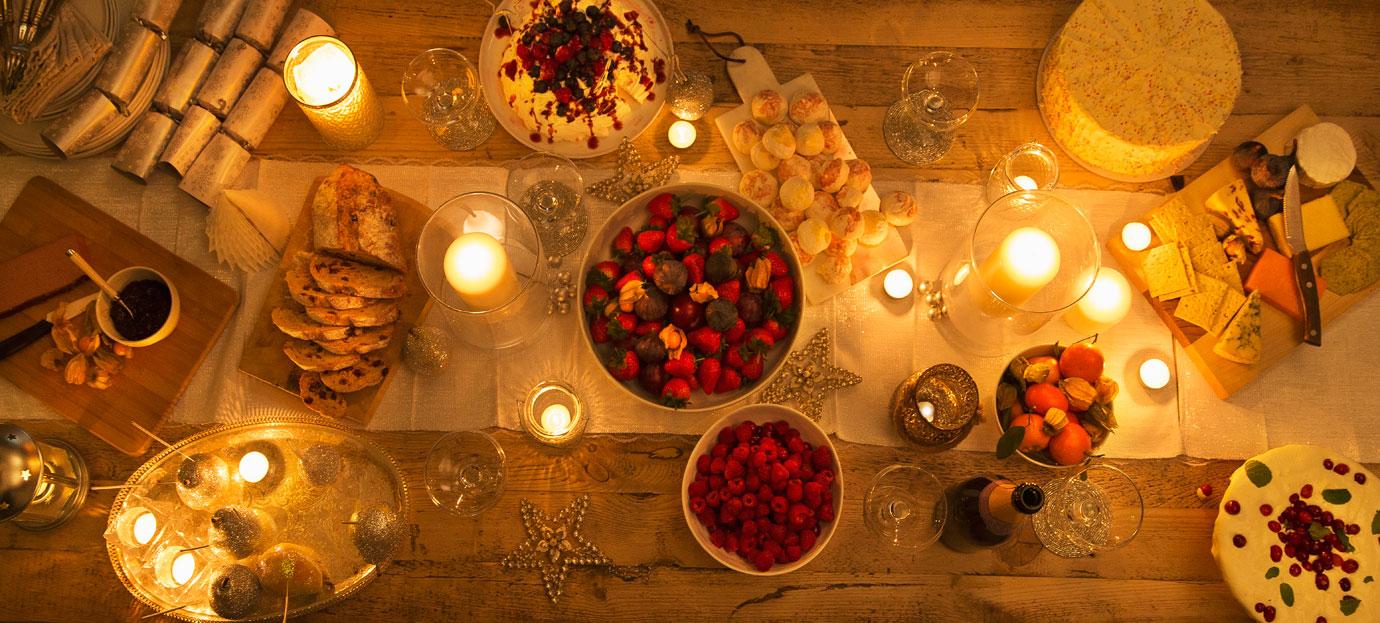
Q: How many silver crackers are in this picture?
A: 4